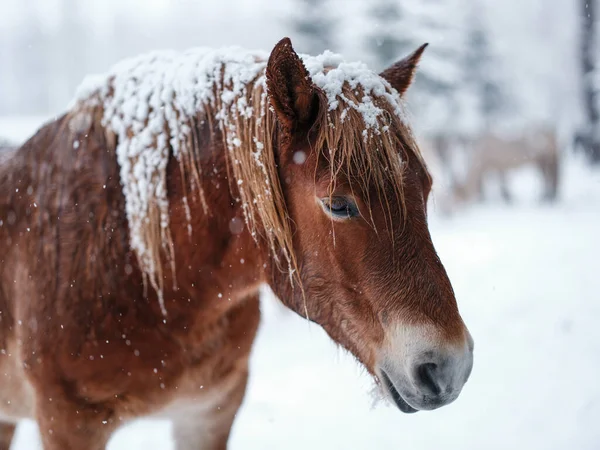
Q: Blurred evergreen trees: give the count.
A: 3